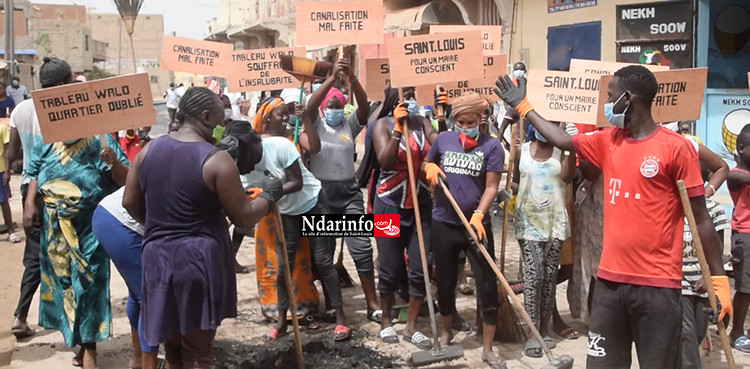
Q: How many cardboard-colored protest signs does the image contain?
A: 11